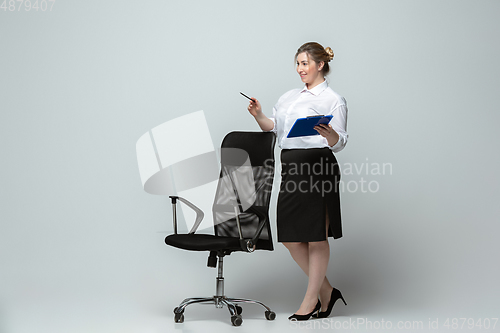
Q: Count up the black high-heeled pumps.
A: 2